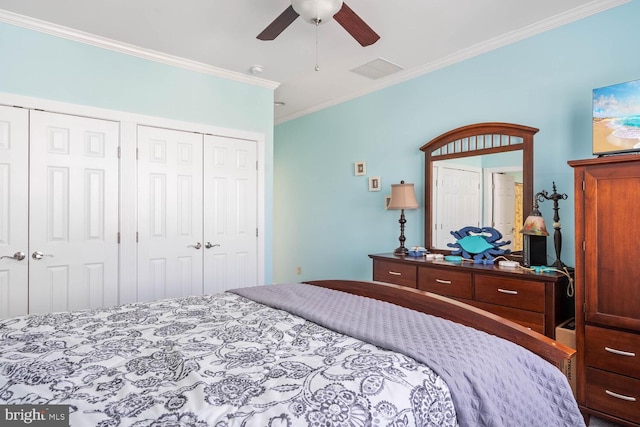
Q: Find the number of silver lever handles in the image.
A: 4